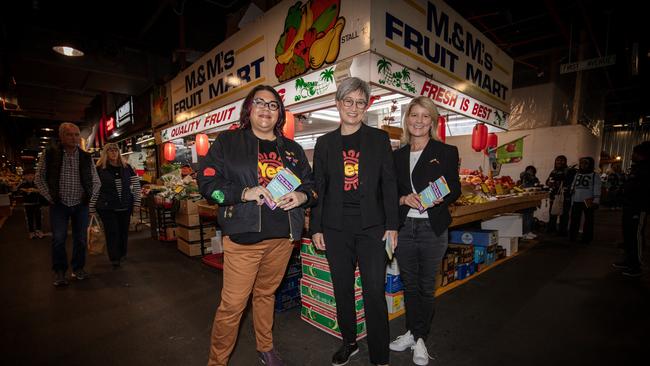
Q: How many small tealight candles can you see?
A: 0